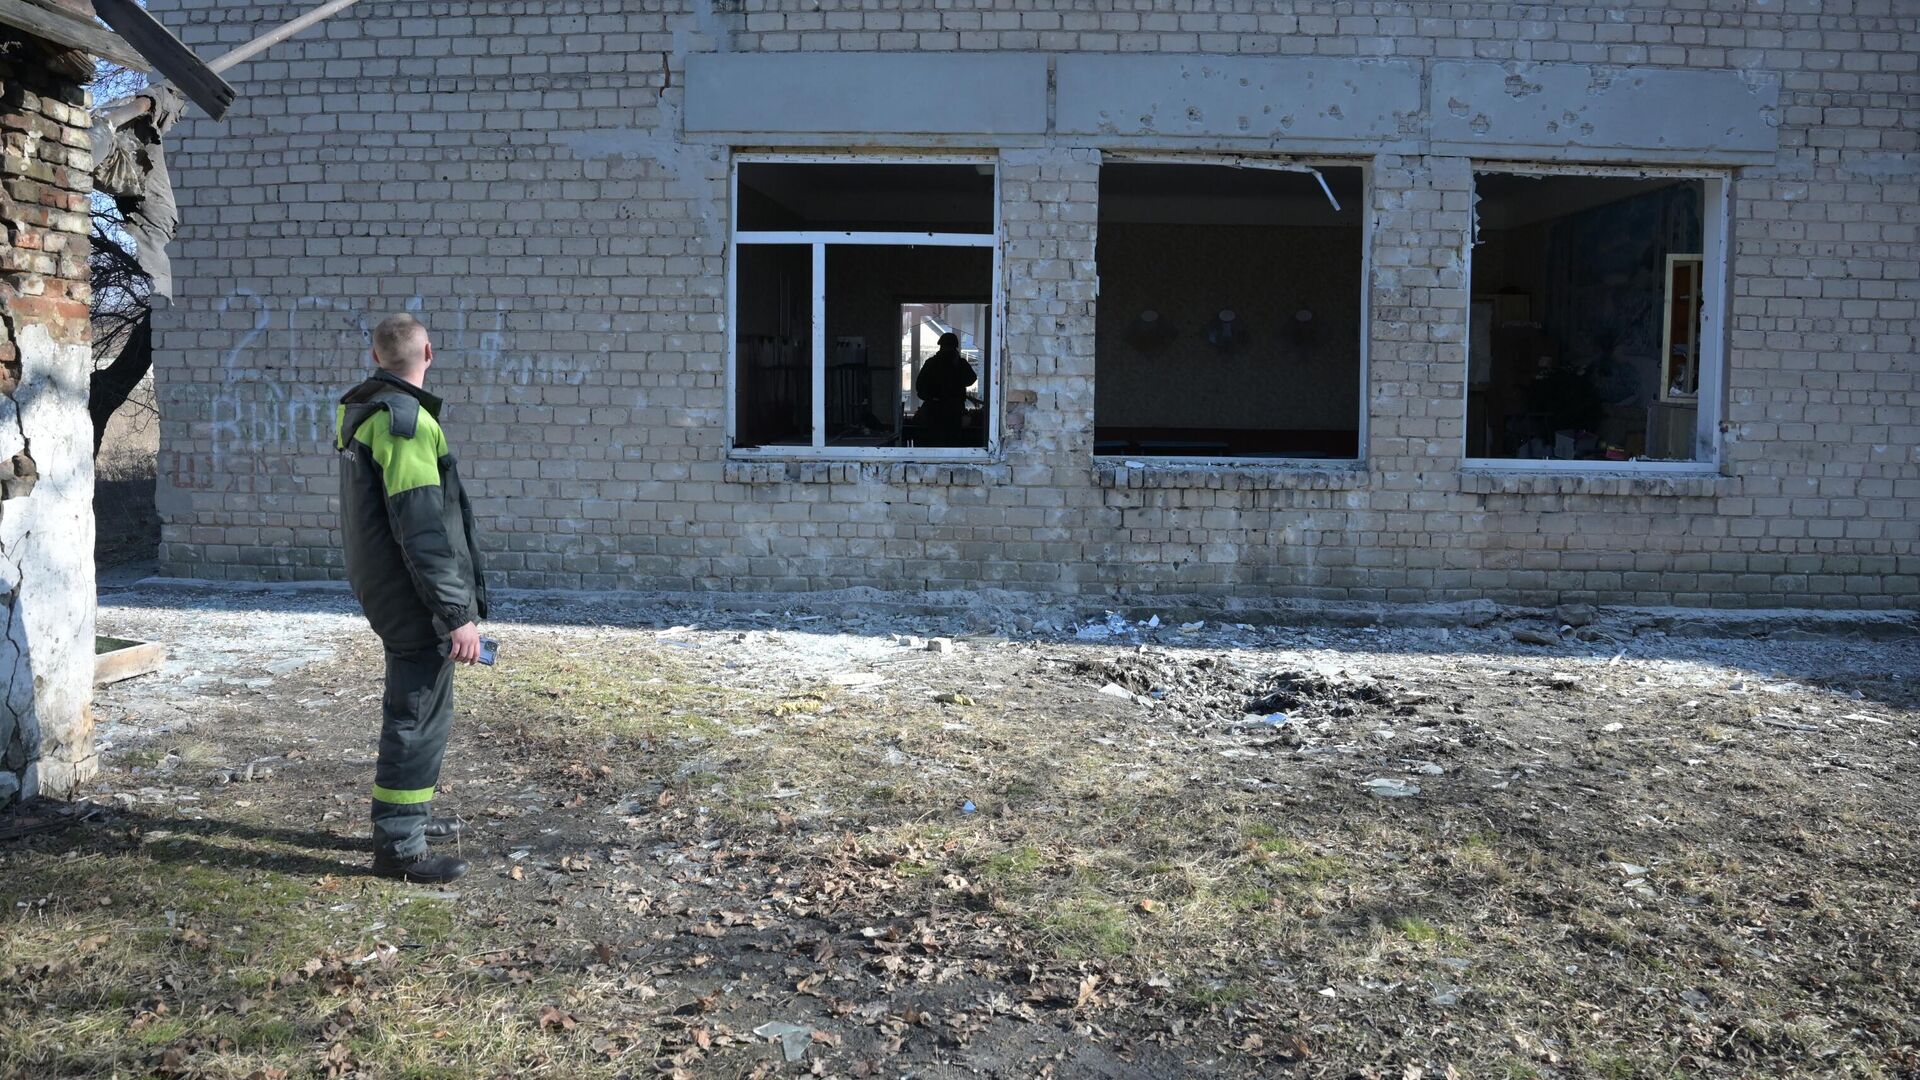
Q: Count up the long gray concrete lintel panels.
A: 3